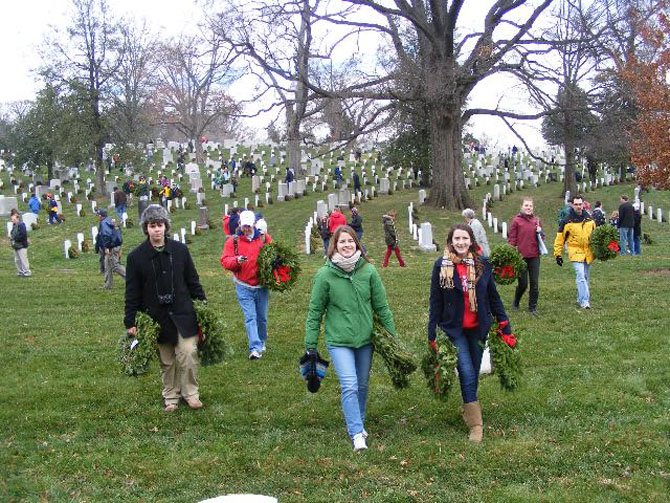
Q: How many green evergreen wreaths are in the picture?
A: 8